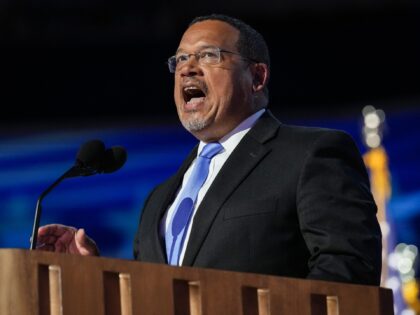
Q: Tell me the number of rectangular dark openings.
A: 5